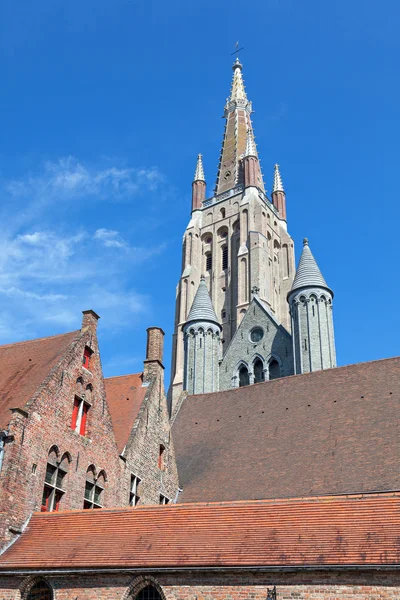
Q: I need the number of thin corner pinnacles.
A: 3